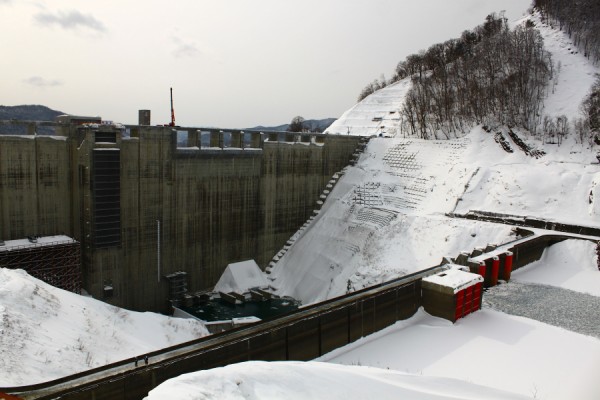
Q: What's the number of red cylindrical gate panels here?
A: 3